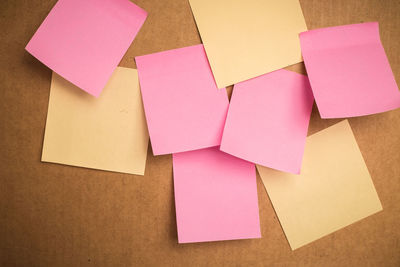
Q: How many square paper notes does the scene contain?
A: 8